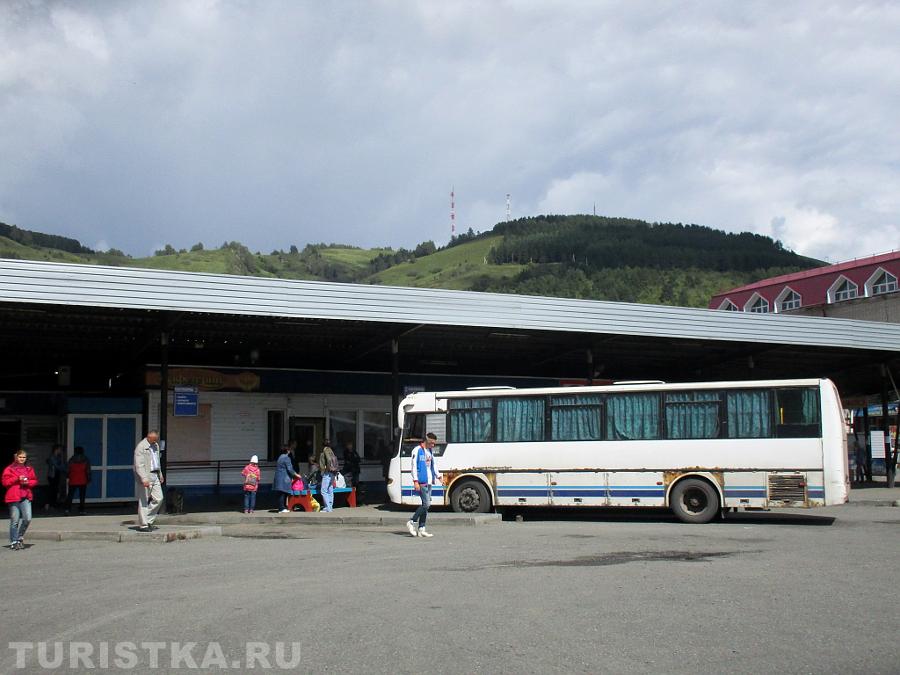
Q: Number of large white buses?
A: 1